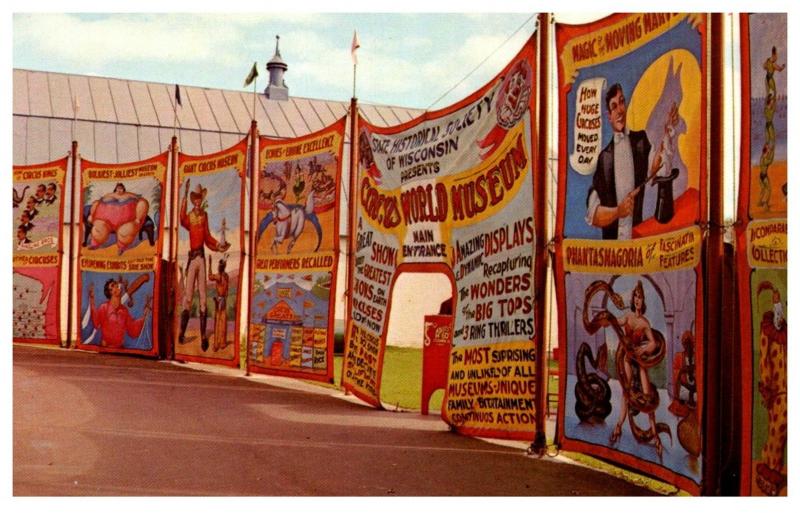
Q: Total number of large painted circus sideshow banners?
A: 7